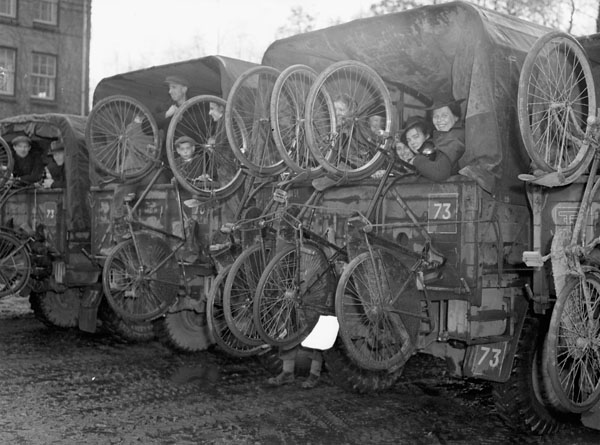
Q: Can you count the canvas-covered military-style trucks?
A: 4